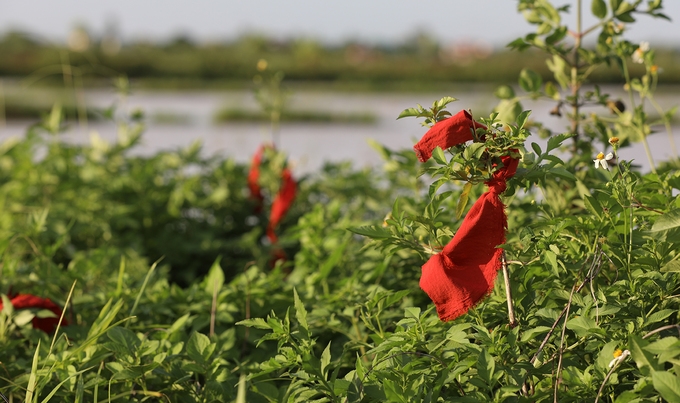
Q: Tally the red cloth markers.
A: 3